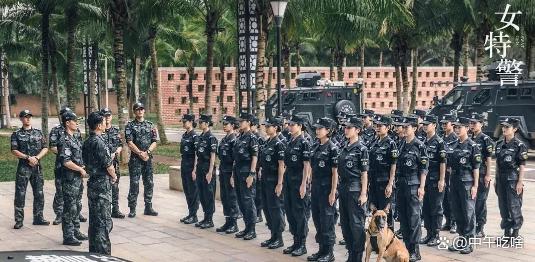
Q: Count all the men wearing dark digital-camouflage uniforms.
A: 6